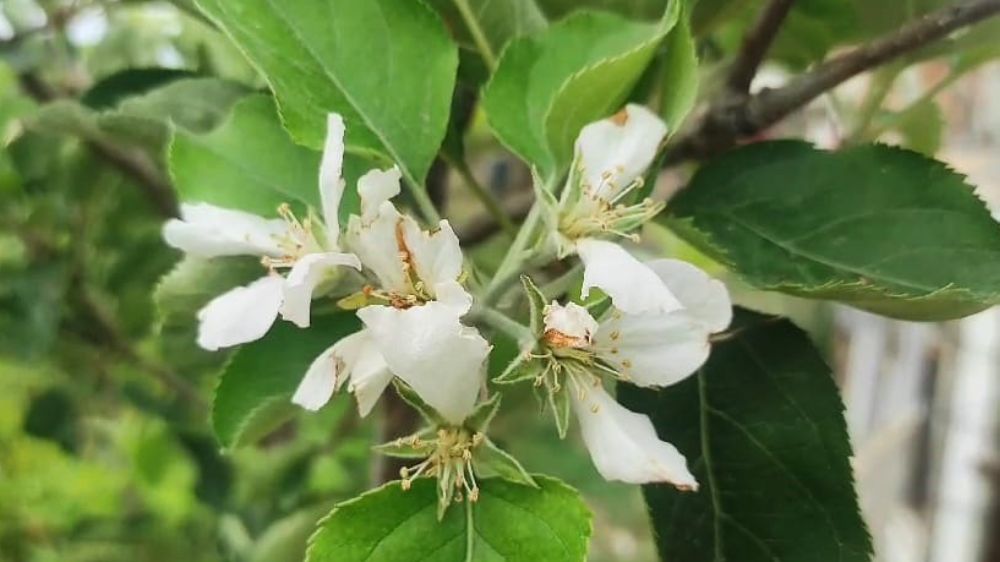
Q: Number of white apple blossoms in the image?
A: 5